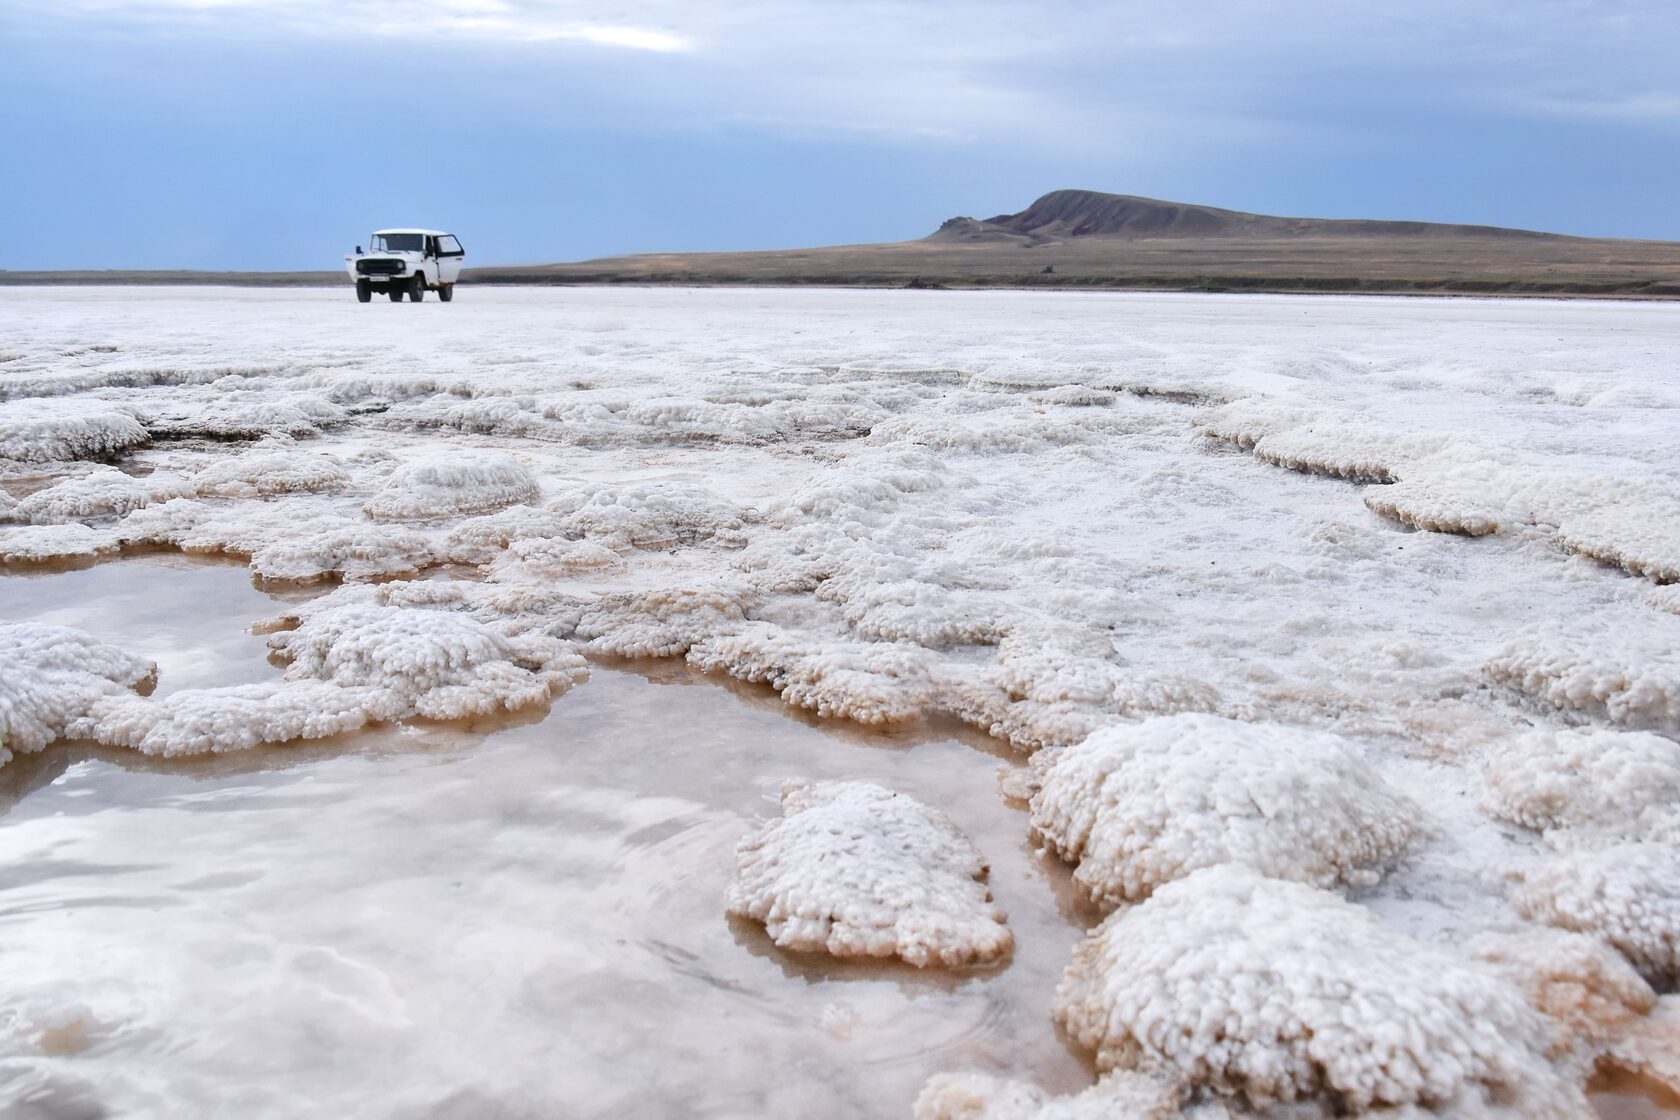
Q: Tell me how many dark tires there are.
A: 4